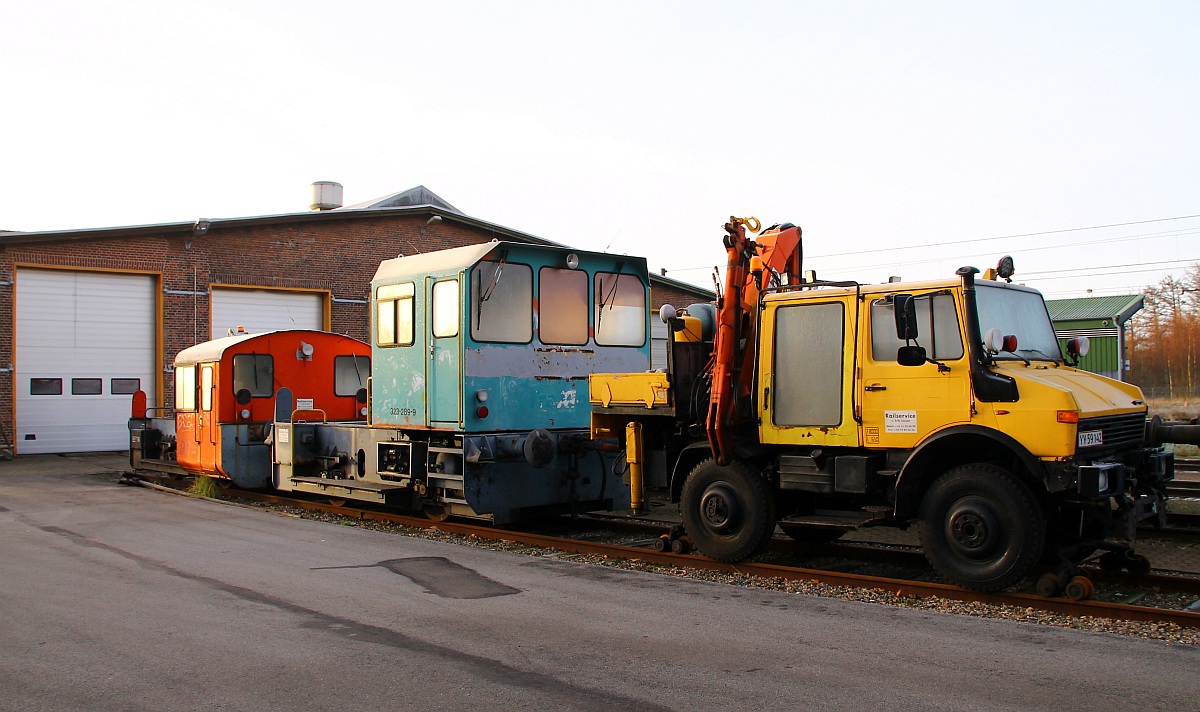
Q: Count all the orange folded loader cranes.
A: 1